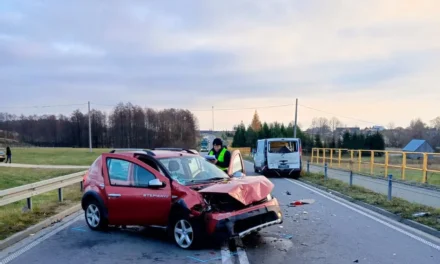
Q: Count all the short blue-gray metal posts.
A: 4